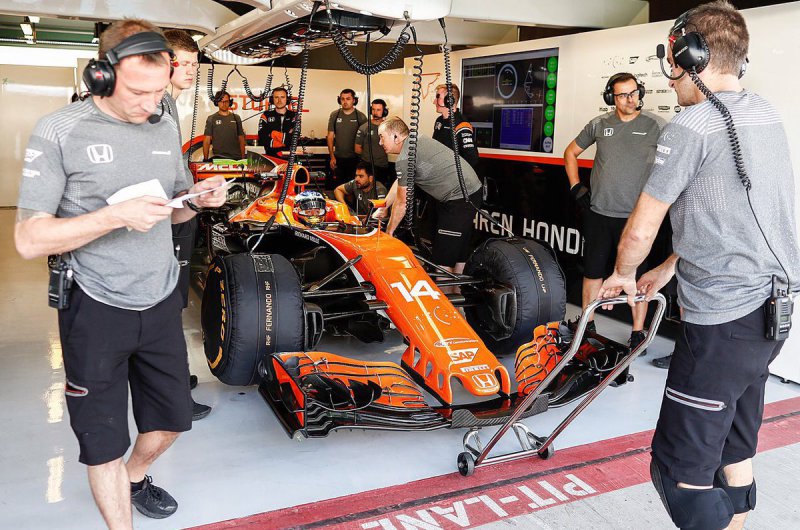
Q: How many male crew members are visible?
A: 11